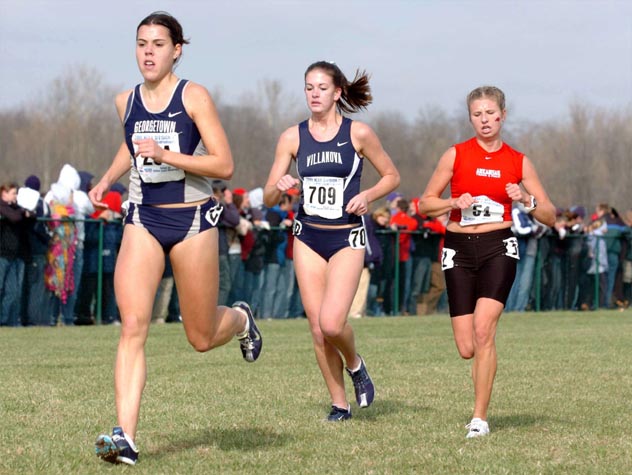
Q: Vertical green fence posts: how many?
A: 4